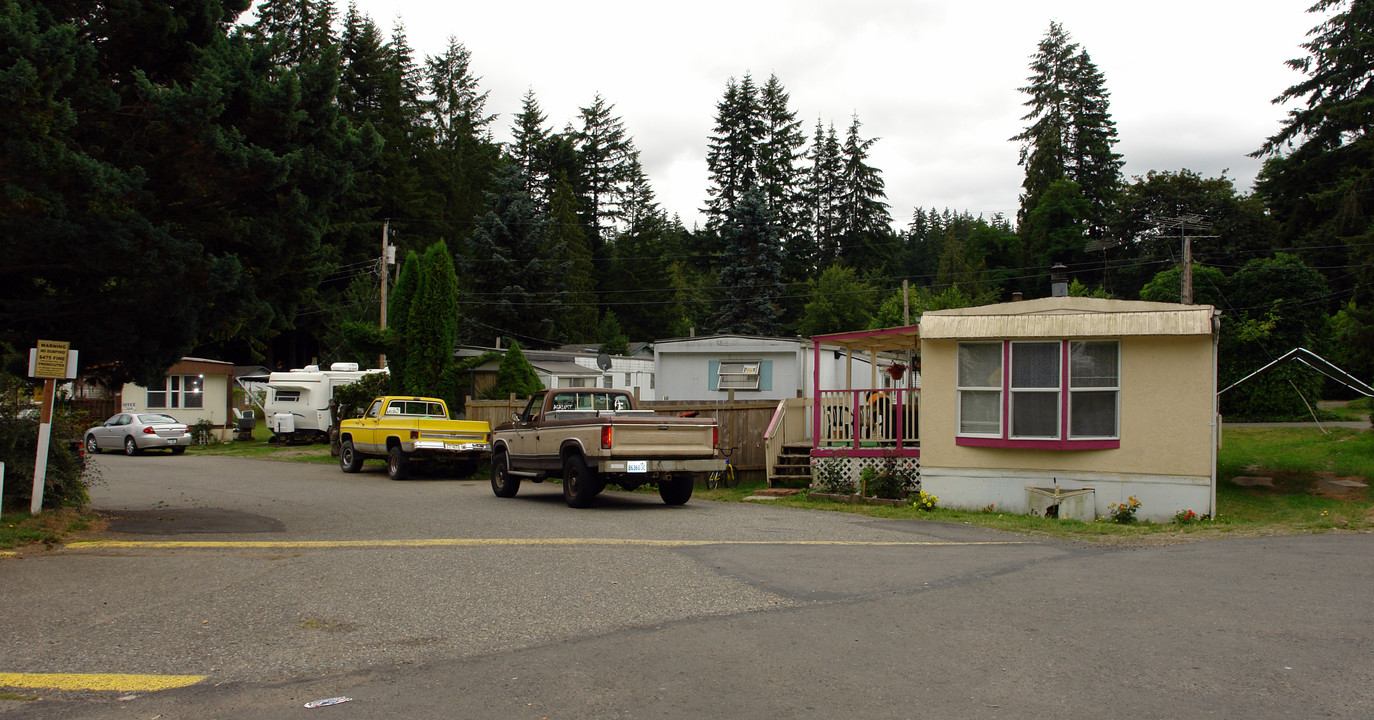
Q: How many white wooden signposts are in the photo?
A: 1